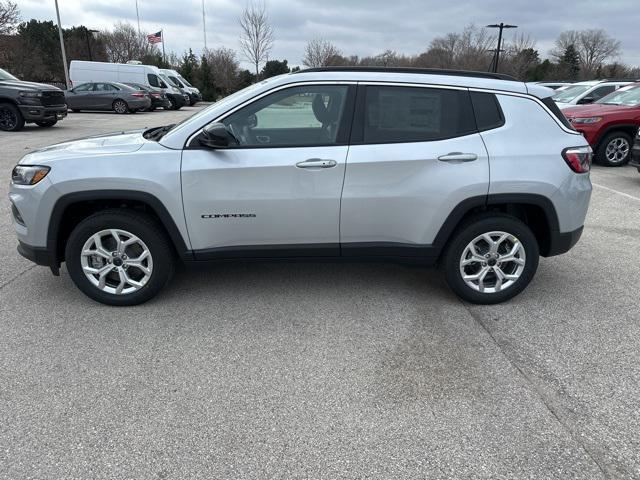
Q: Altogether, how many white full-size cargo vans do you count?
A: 2